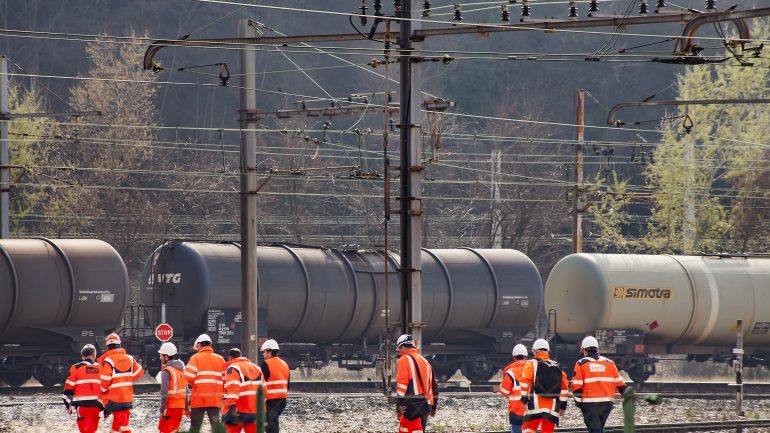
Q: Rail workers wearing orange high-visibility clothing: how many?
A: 10